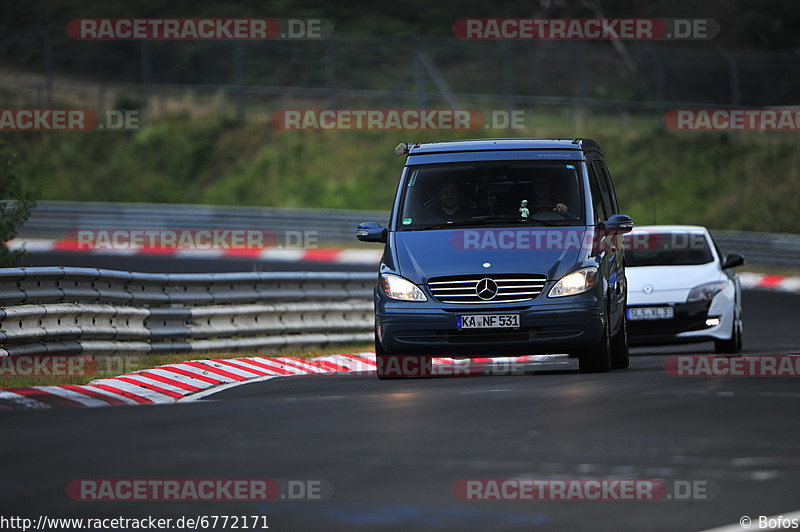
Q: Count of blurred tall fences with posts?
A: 1